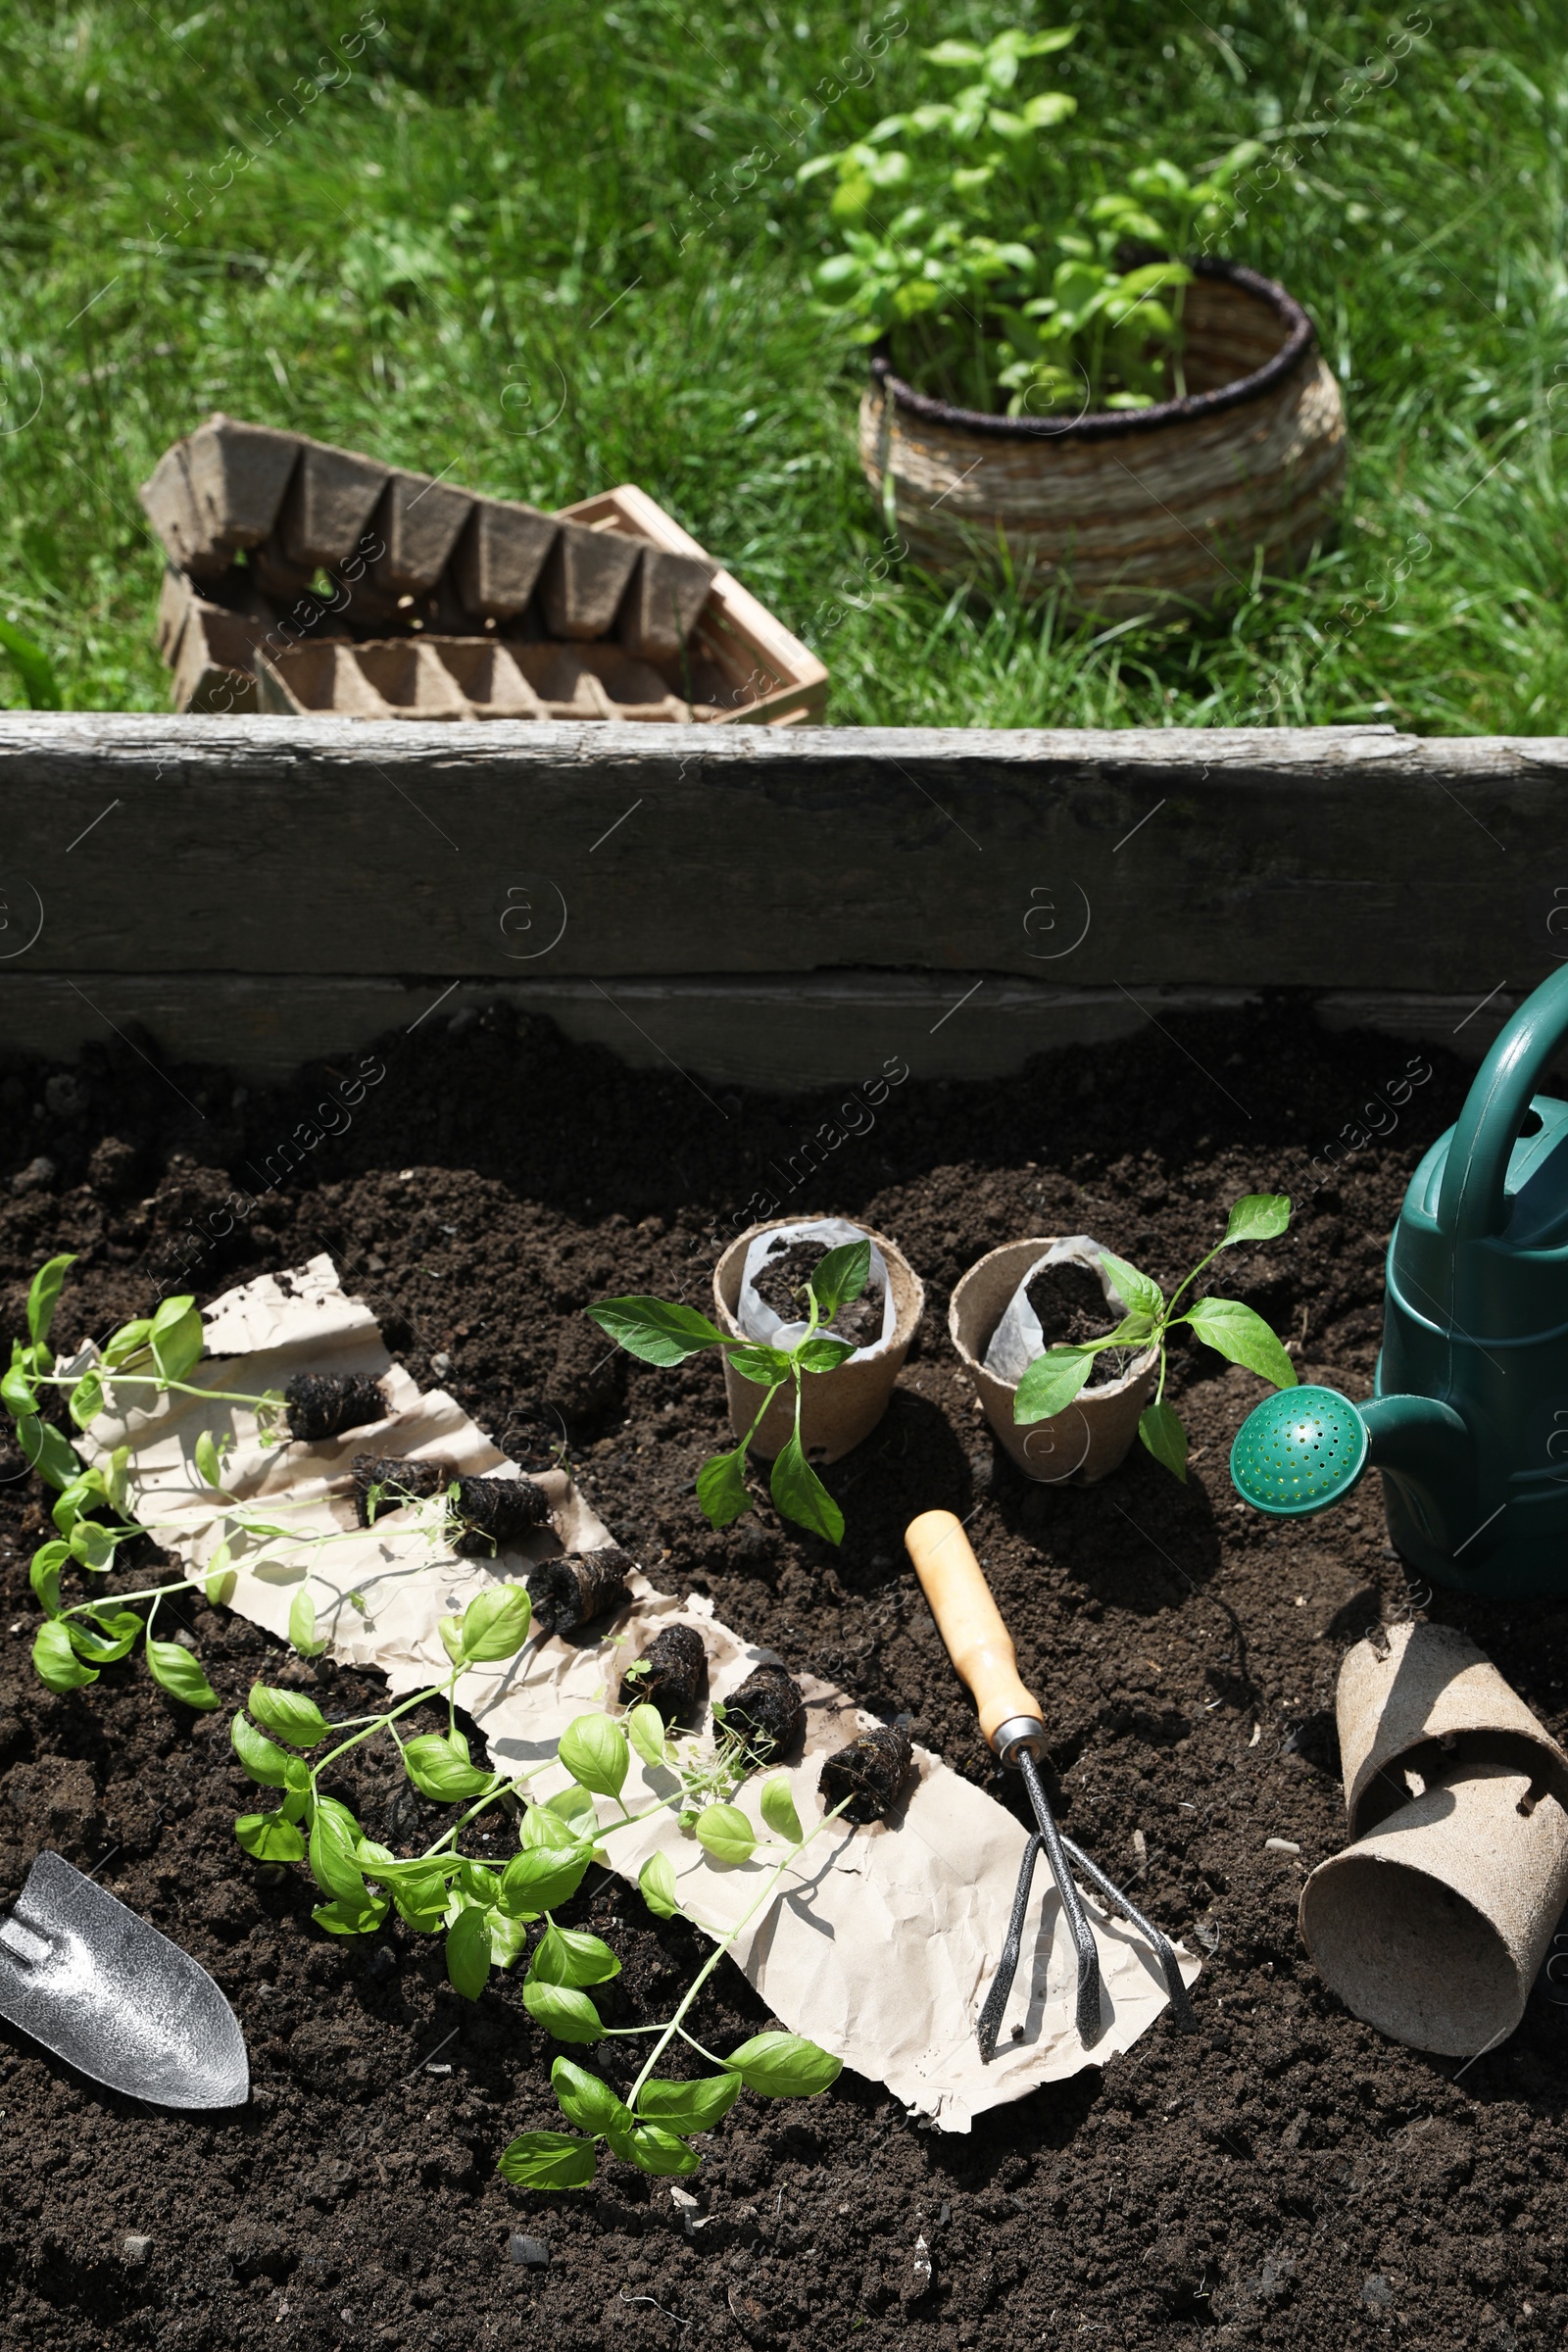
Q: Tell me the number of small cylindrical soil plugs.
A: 7